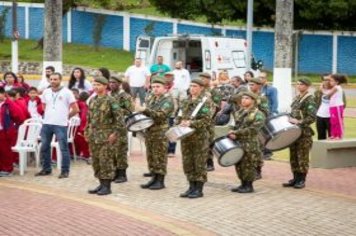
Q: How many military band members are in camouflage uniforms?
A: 8